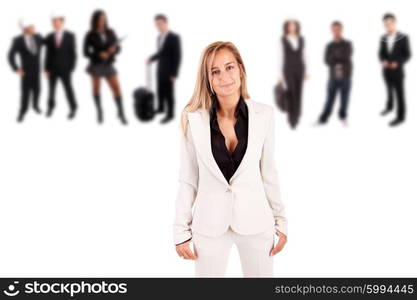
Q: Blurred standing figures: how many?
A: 7